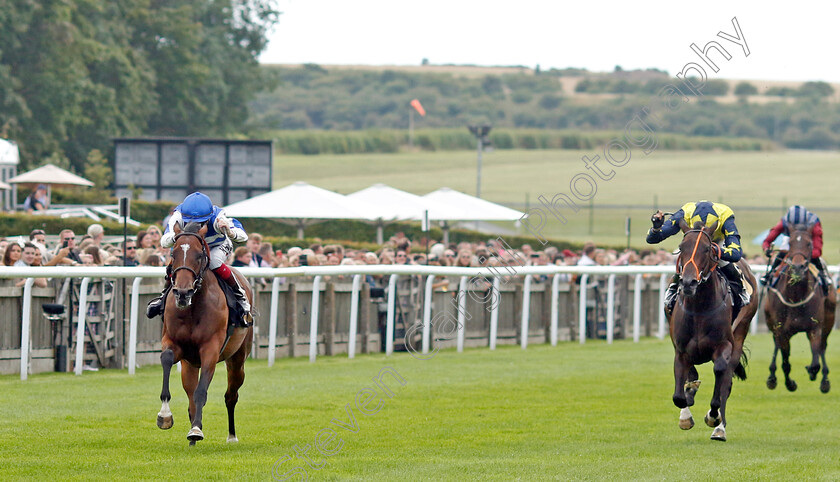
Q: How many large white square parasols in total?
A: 3